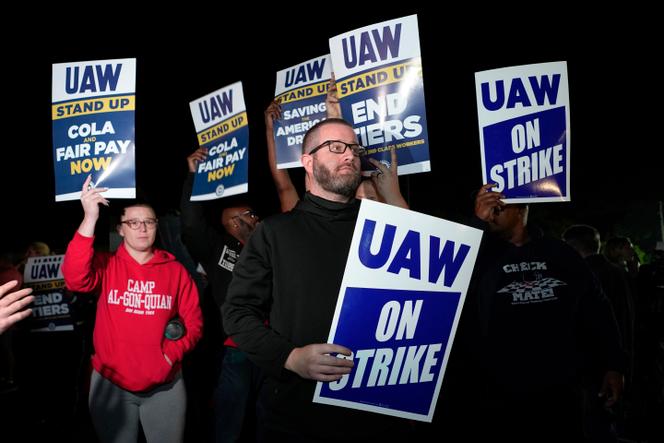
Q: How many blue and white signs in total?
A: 2